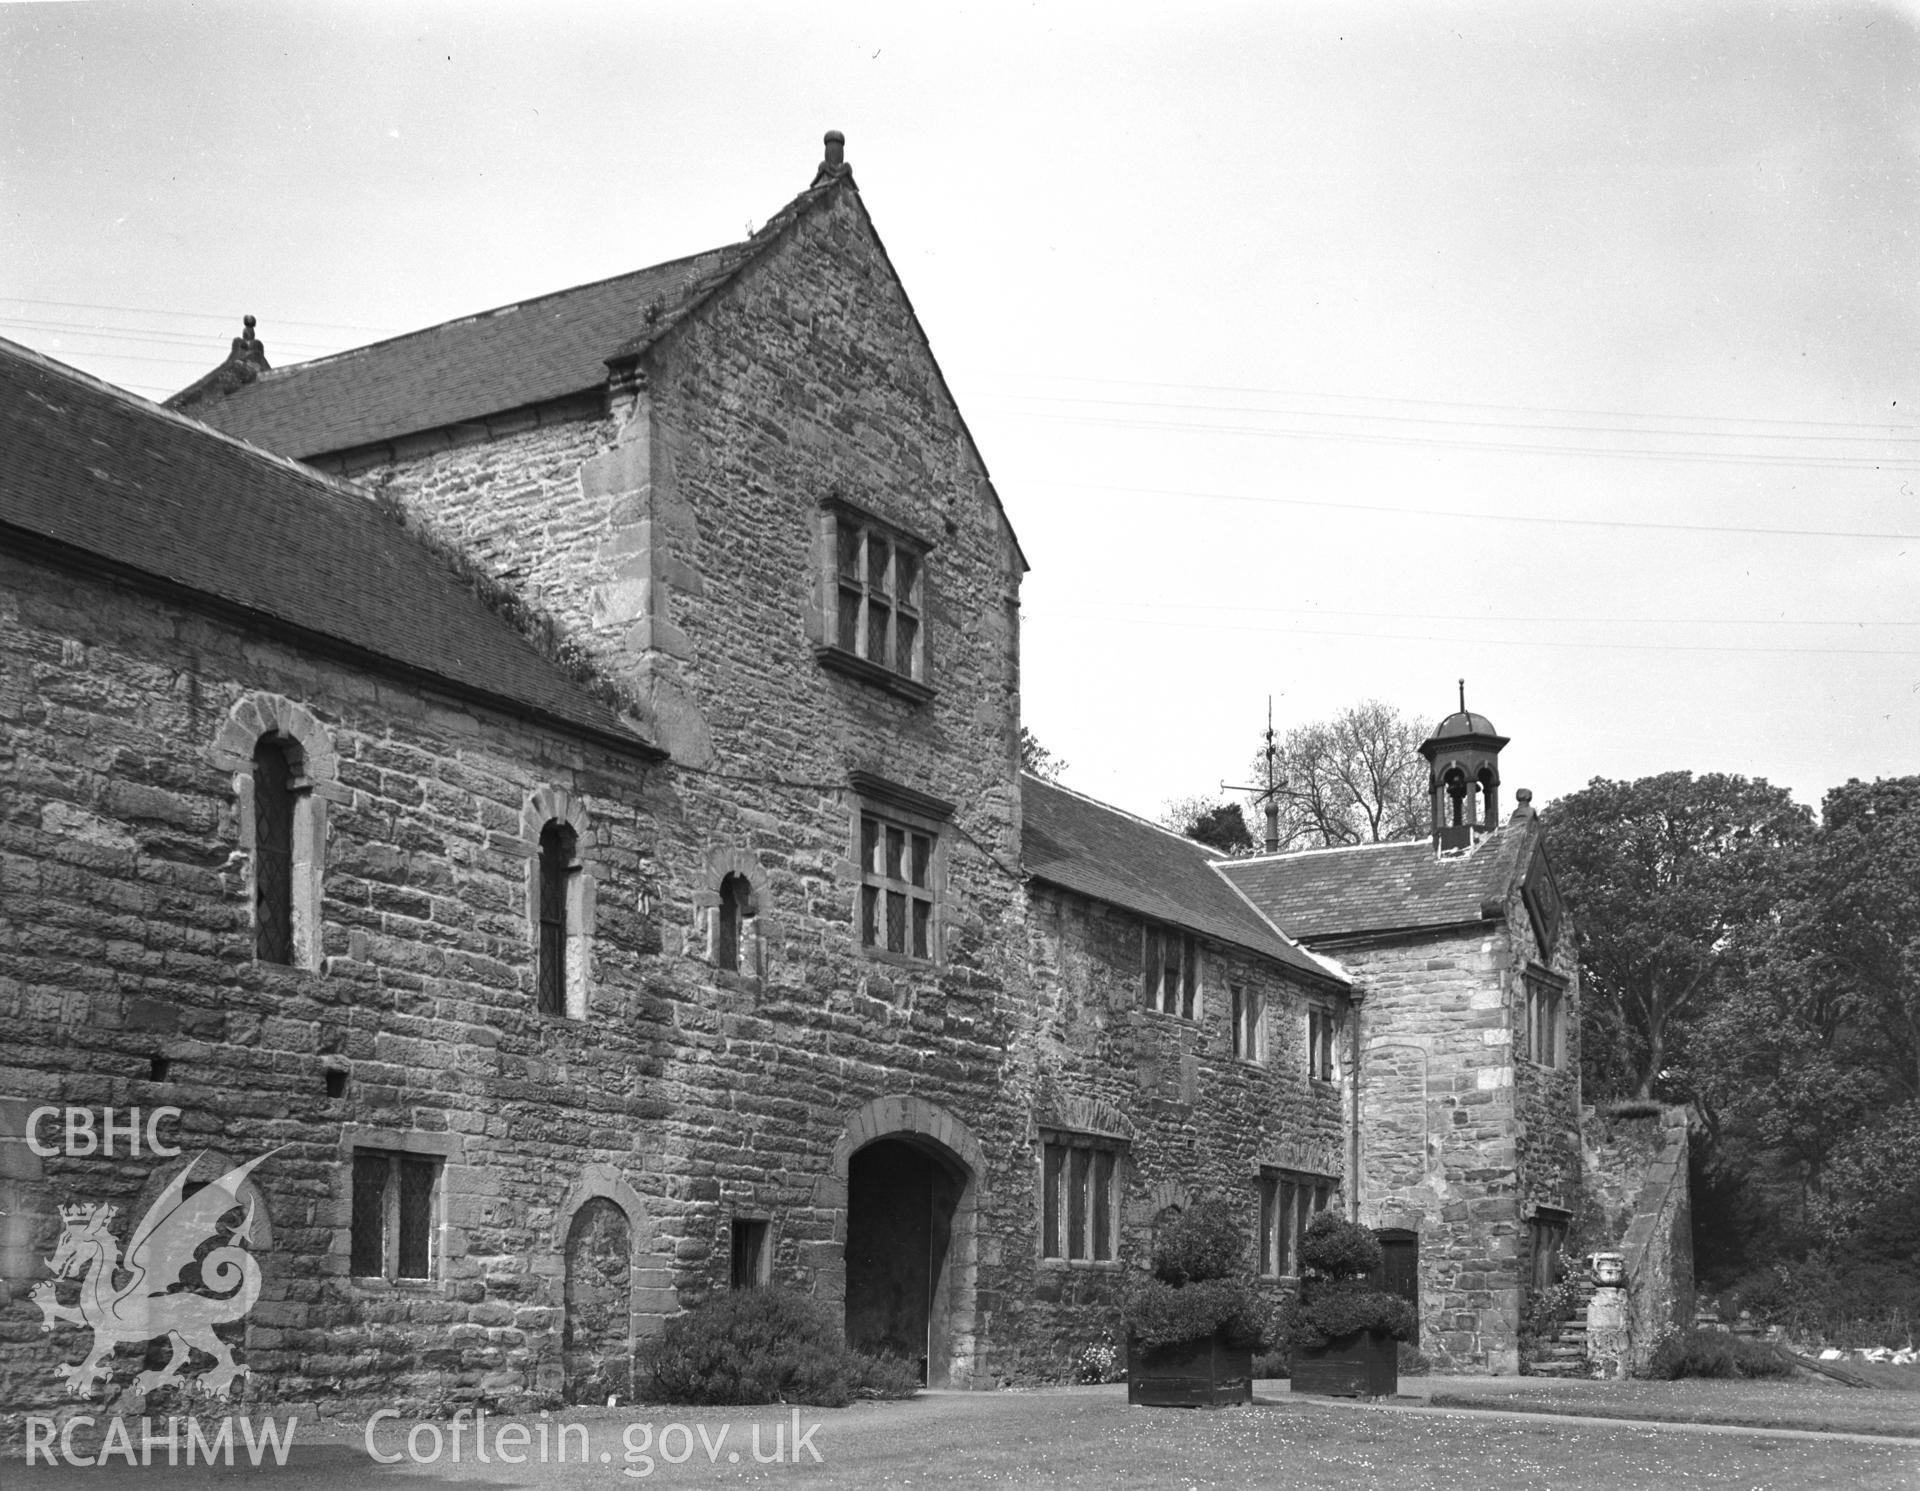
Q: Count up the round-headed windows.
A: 3